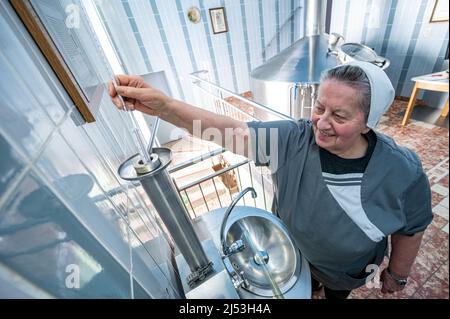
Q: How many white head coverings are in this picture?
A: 1